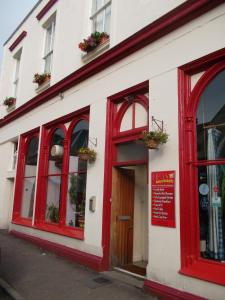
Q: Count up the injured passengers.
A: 0